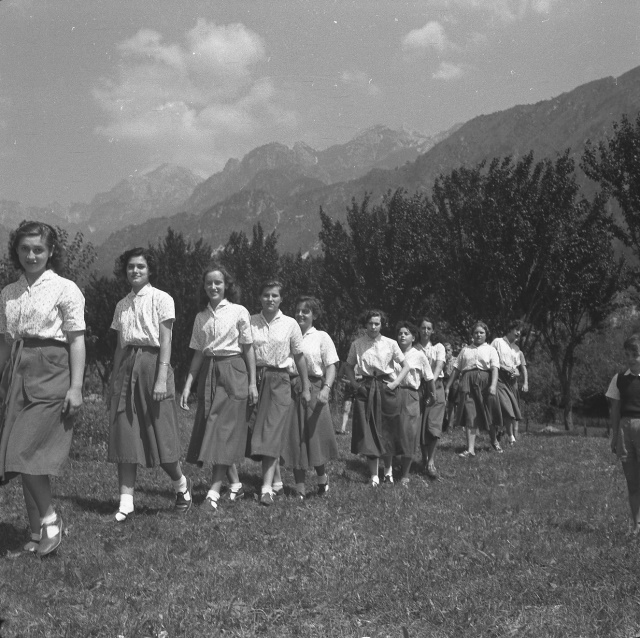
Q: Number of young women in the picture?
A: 10